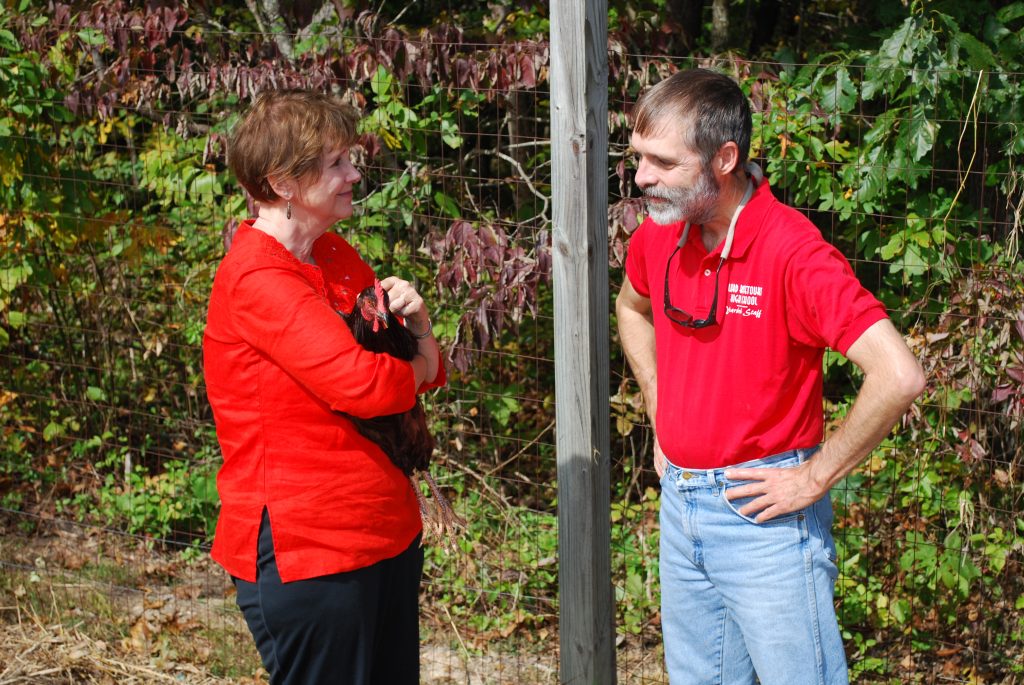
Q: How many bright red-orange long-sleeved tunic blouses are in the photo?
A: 1